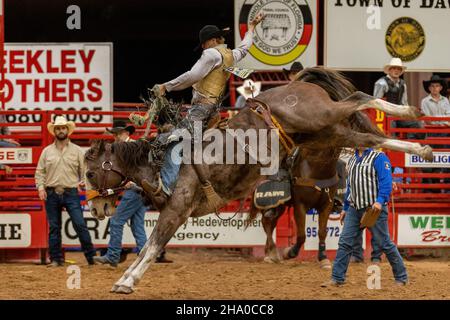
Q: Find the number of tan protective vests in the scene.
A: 1